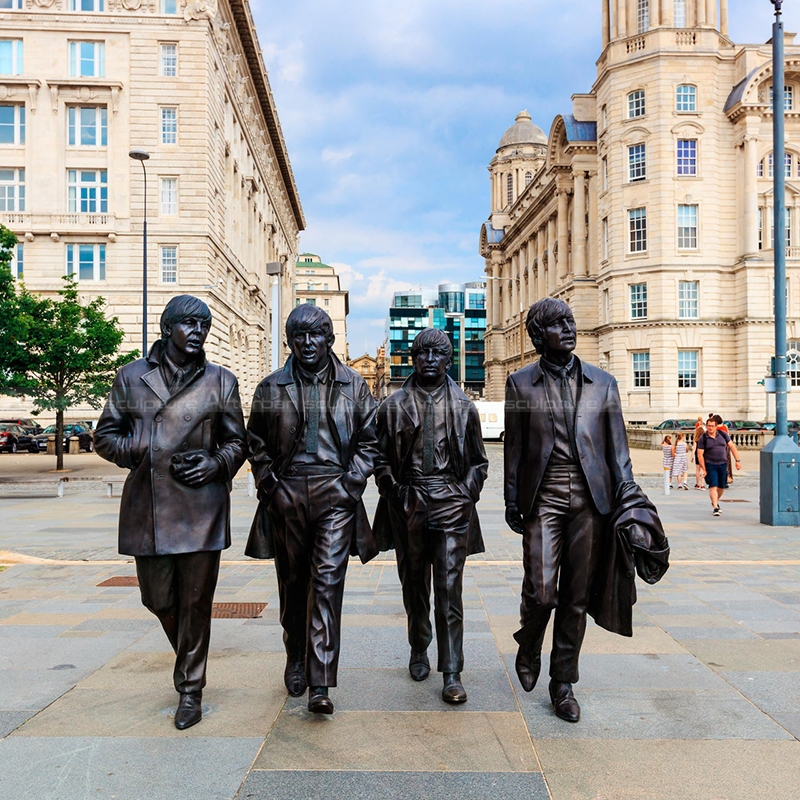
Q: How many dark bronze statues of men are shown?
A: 4